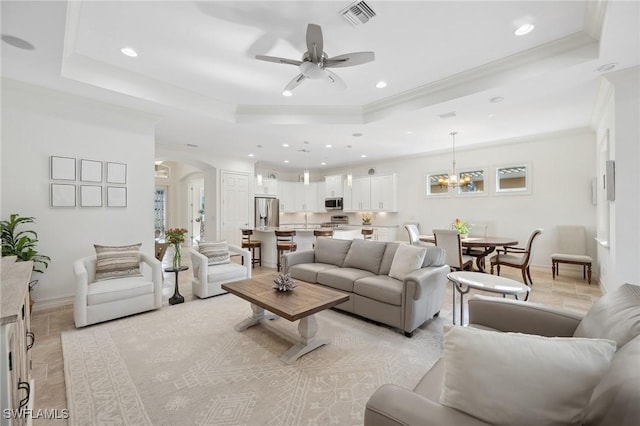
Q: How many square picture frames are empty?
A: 6